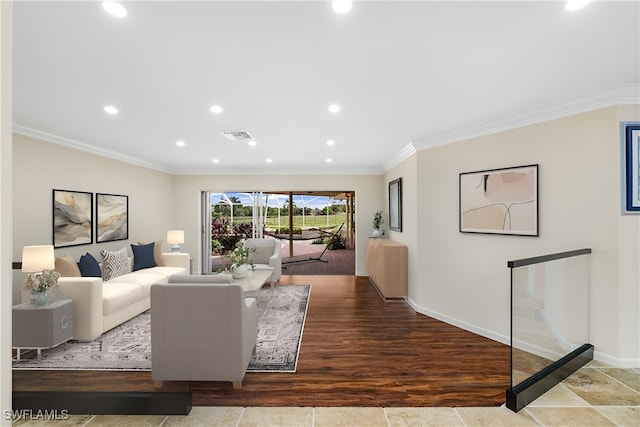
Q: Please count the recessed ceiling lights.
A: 12